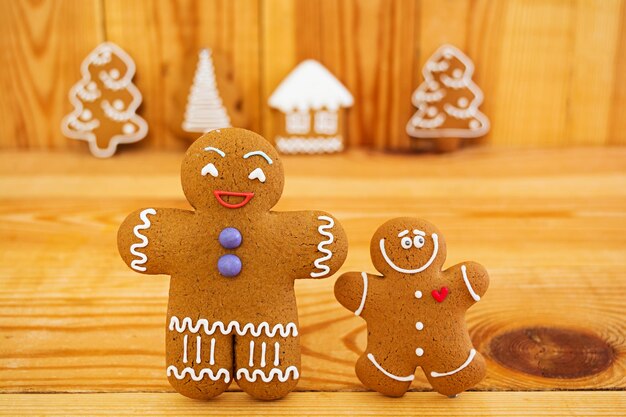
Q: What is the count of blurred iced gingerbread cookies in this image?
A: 4